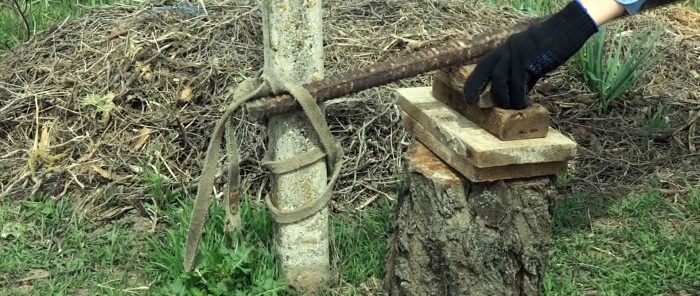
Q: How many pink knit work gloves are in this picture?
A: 0